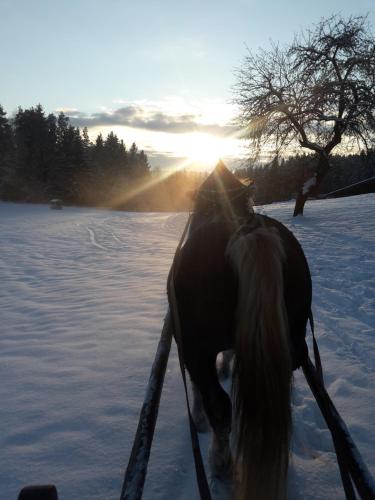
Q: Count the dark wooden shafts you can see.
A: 2